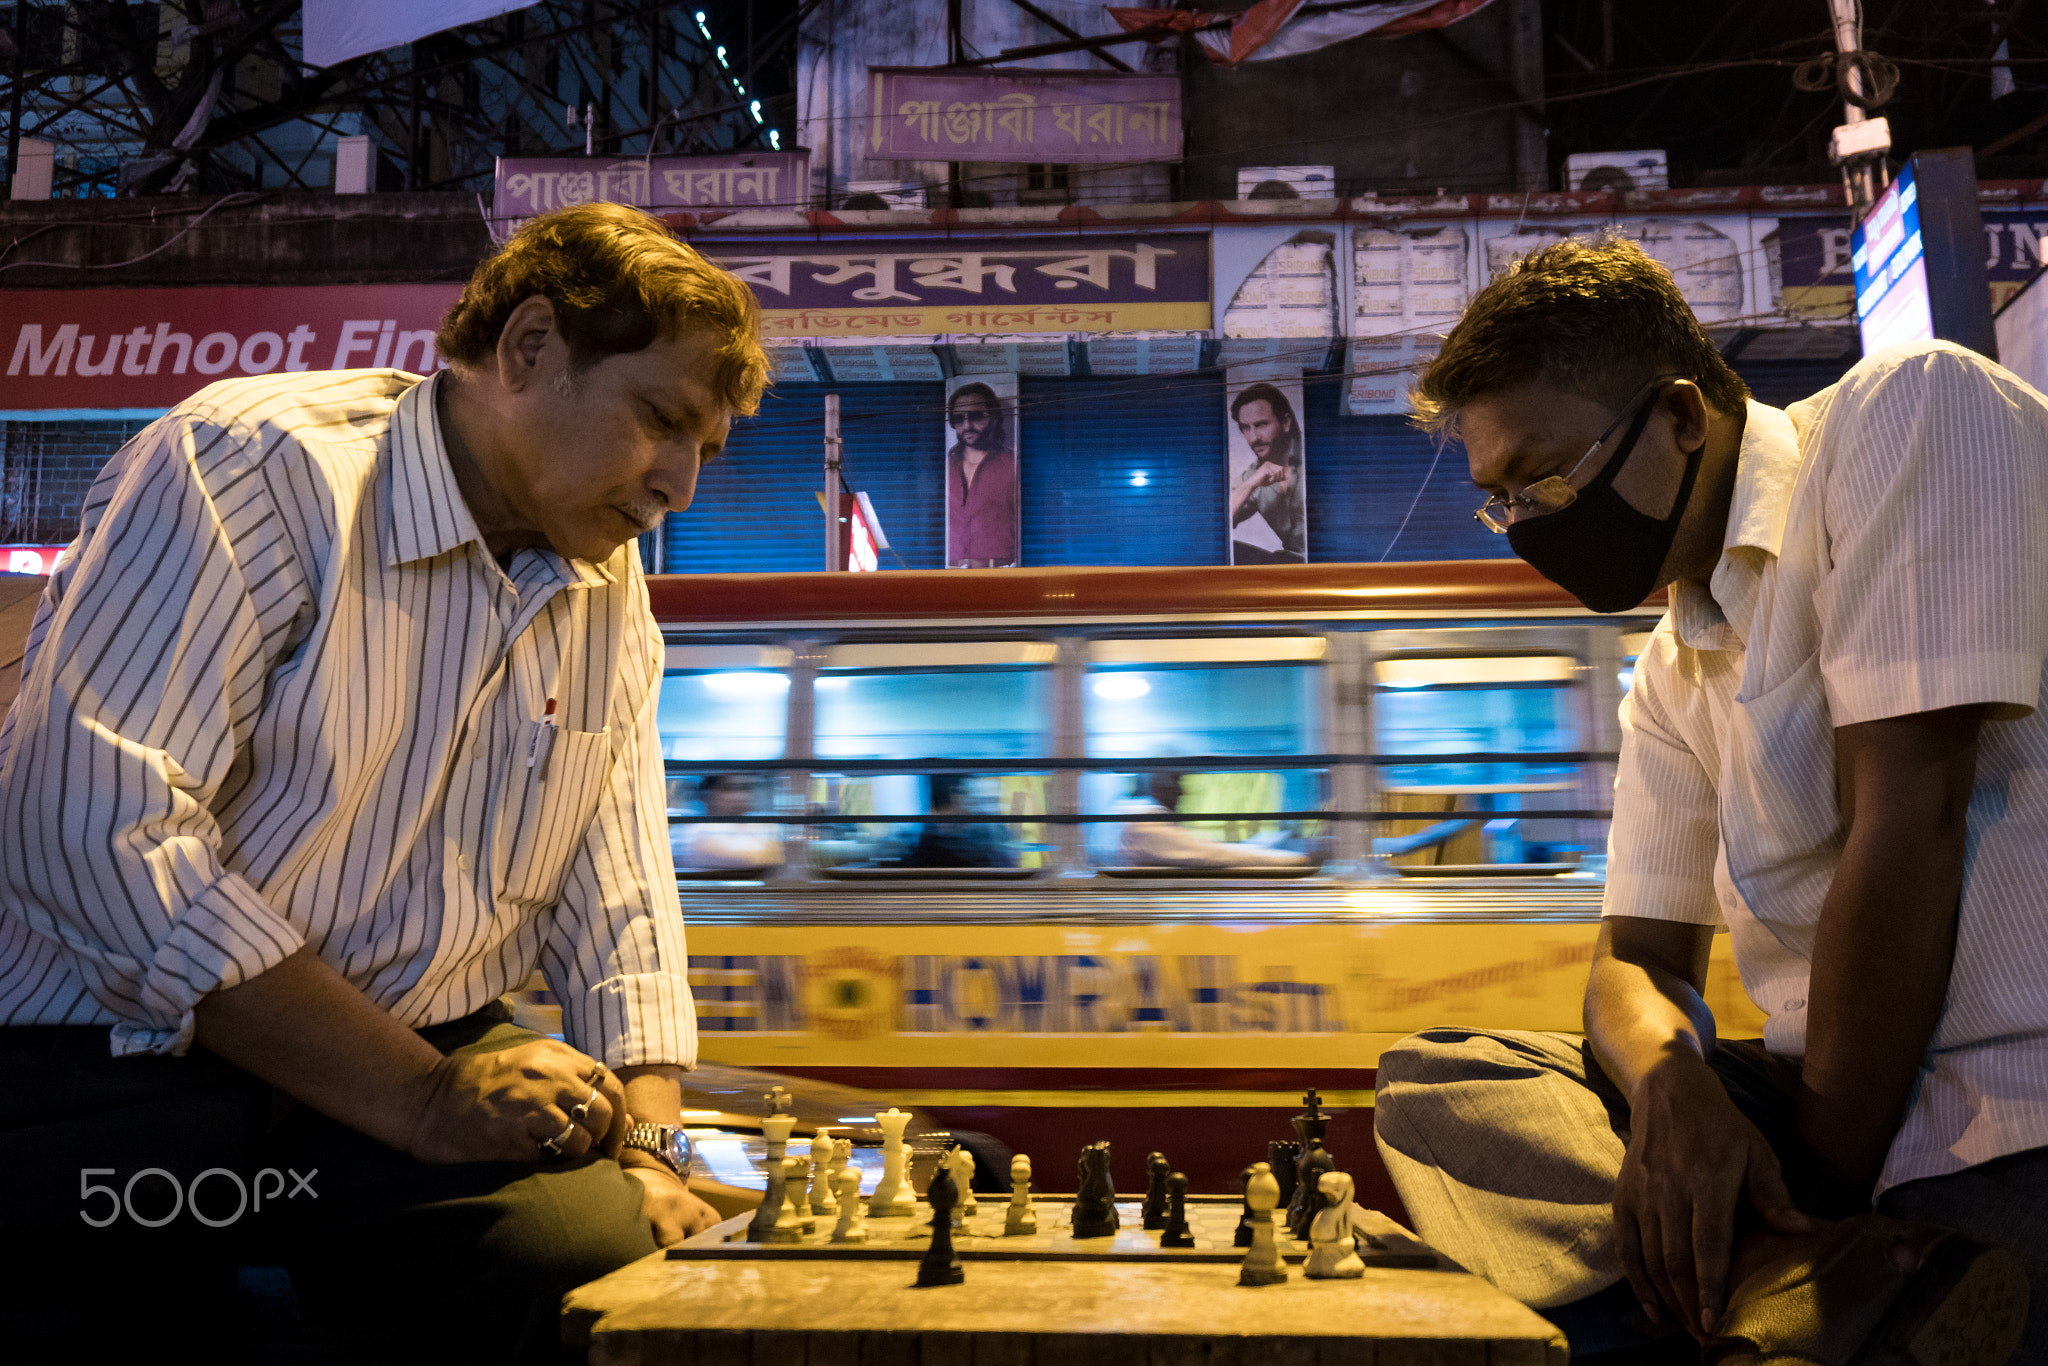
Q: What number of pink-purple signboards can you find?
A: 2